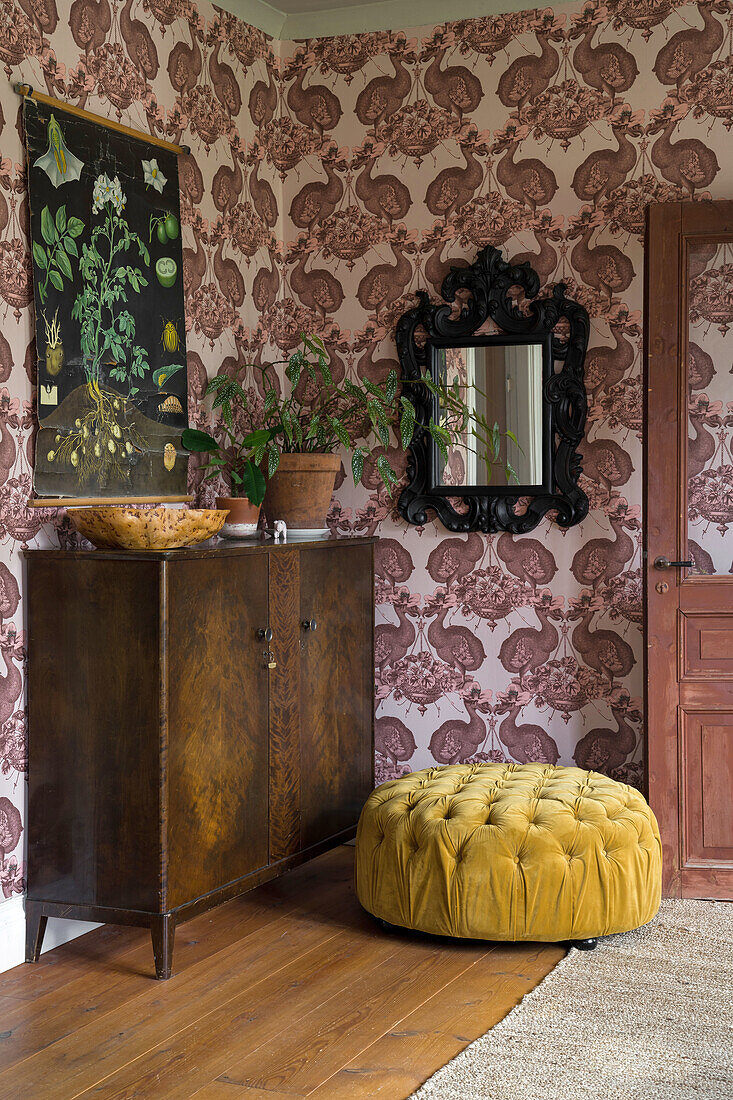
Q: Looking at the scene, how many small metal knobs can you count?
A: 2